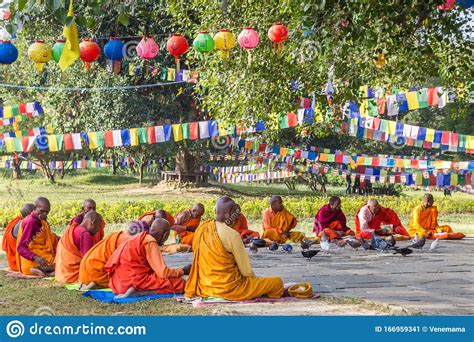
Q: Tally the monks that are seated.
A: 14